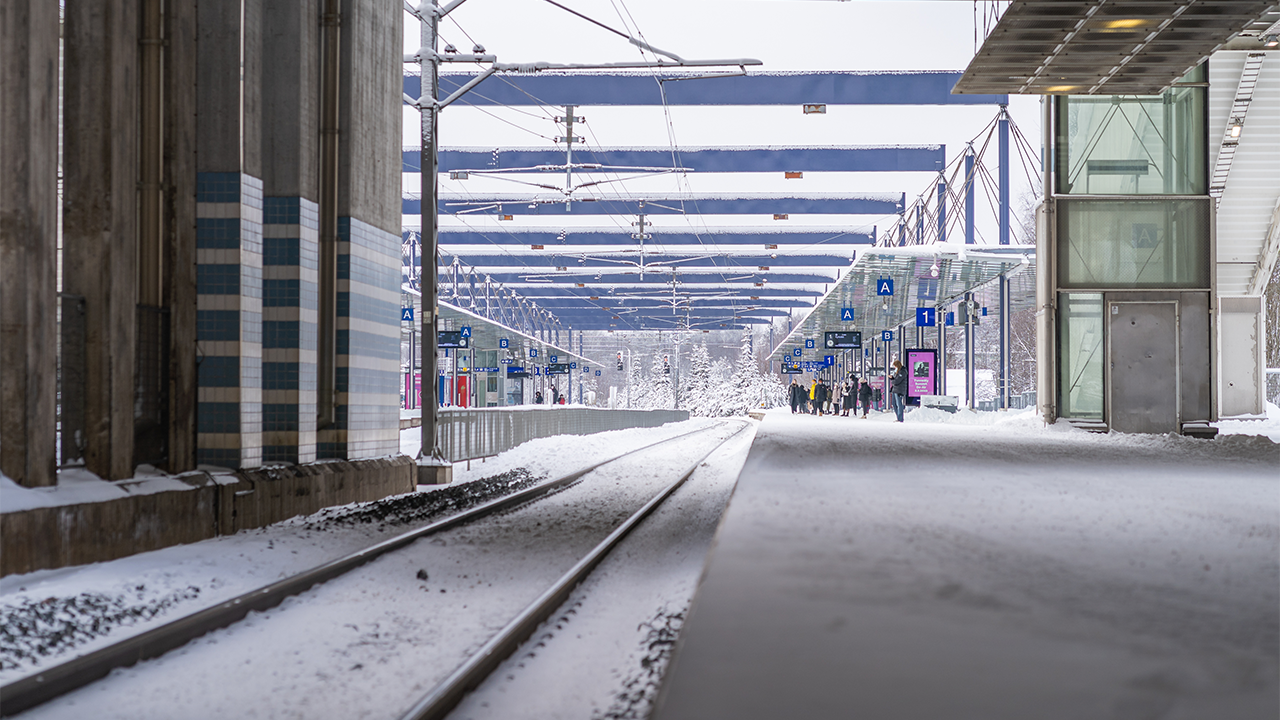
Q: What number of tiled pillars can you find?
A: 3